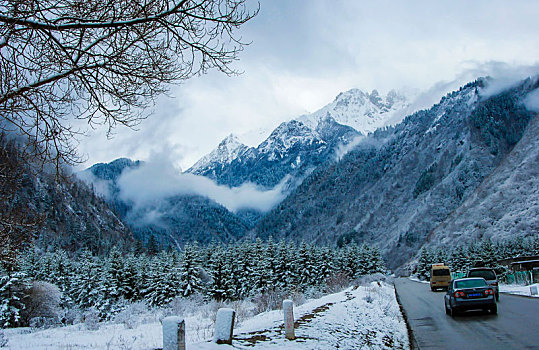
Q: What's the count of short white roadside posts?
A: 3